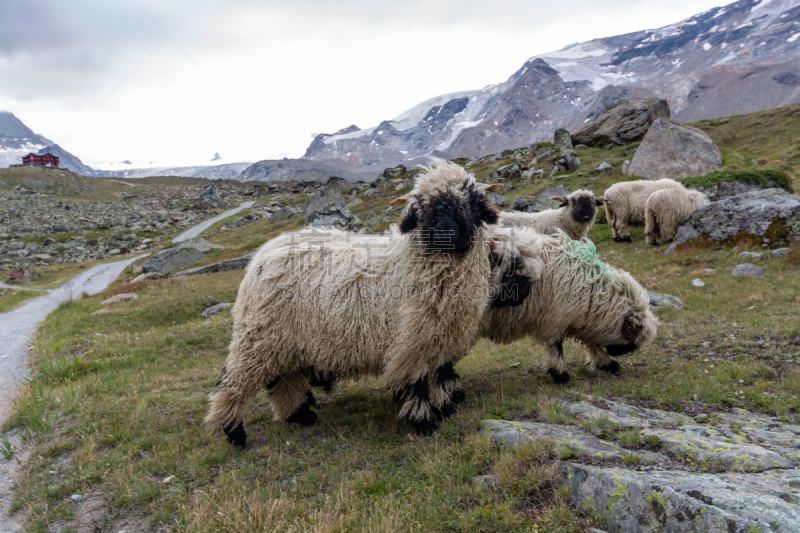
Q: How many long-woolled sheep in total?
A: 6